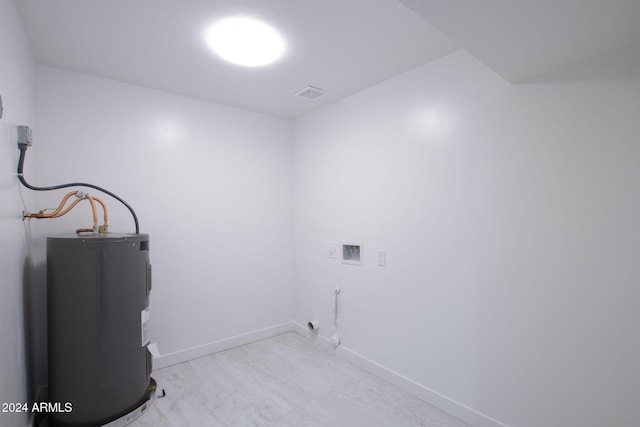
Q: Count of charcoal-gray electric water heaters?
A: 1